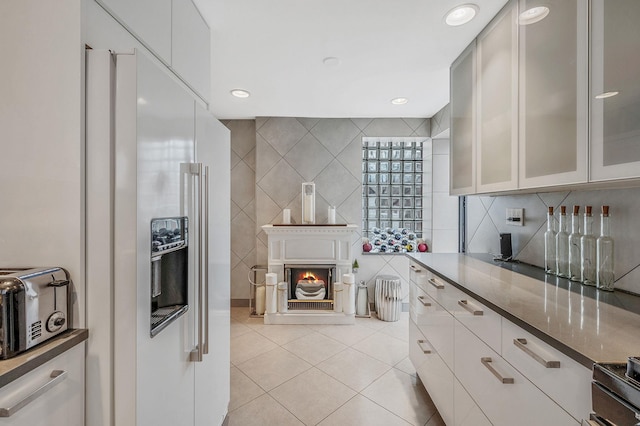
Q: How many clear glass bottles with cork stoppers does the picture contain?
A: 5